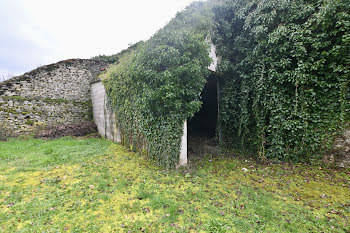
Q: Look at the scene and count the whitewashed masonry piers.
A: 1